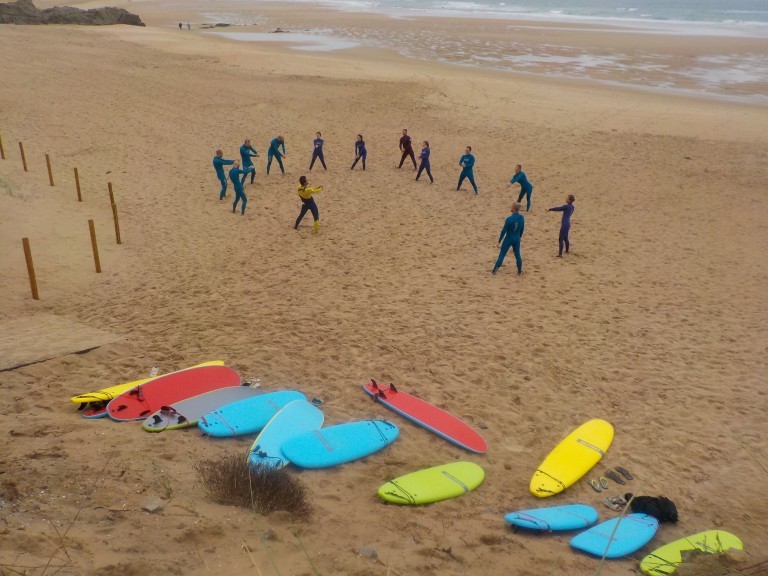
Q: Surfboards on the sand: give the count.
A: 13